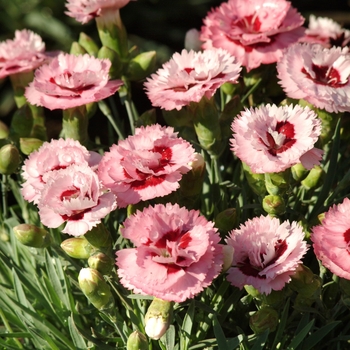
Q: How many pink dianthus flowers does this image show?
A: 14